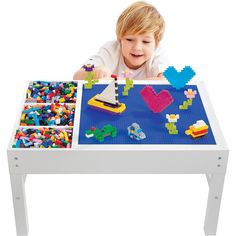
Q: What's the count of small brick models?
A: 10